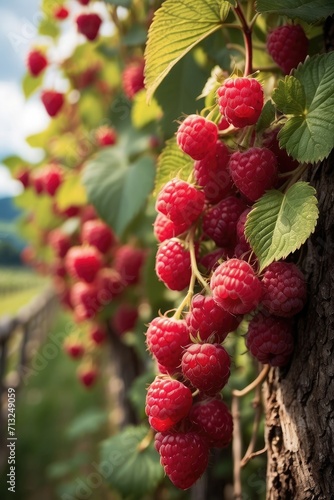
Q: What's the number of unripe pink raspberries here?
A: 0